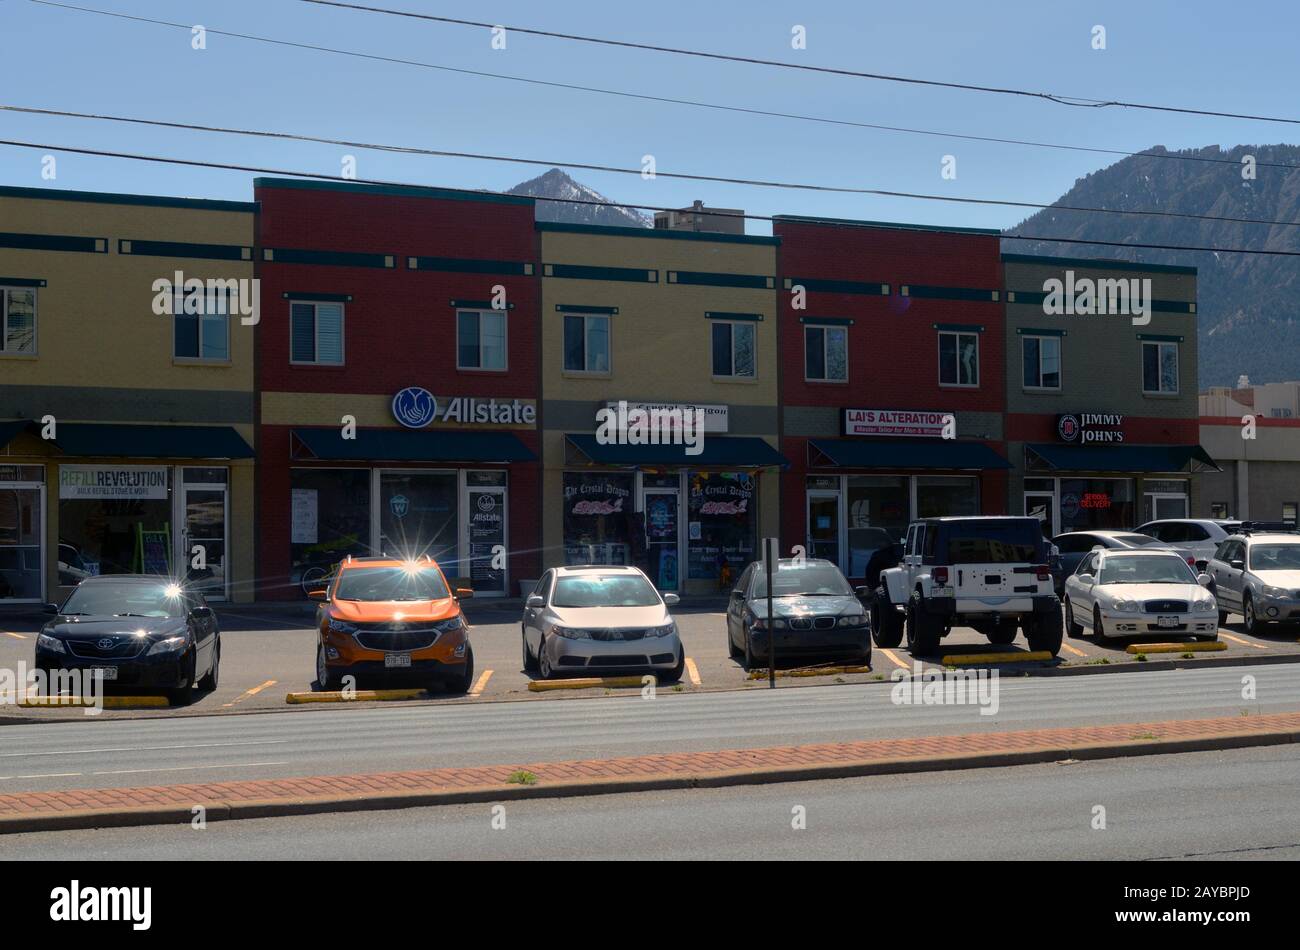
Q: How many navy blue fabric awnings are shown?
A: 6